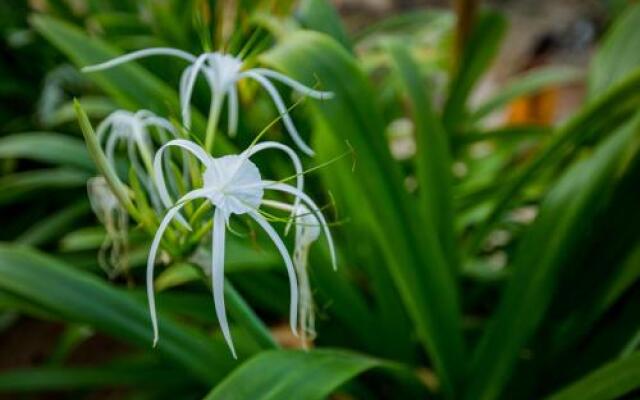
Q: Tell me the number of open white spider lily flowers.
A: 3